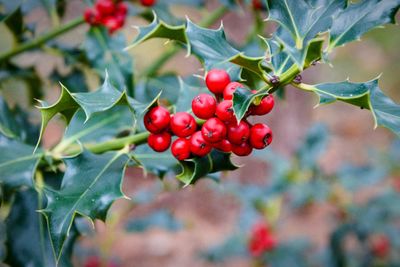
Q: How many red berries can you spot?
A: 15